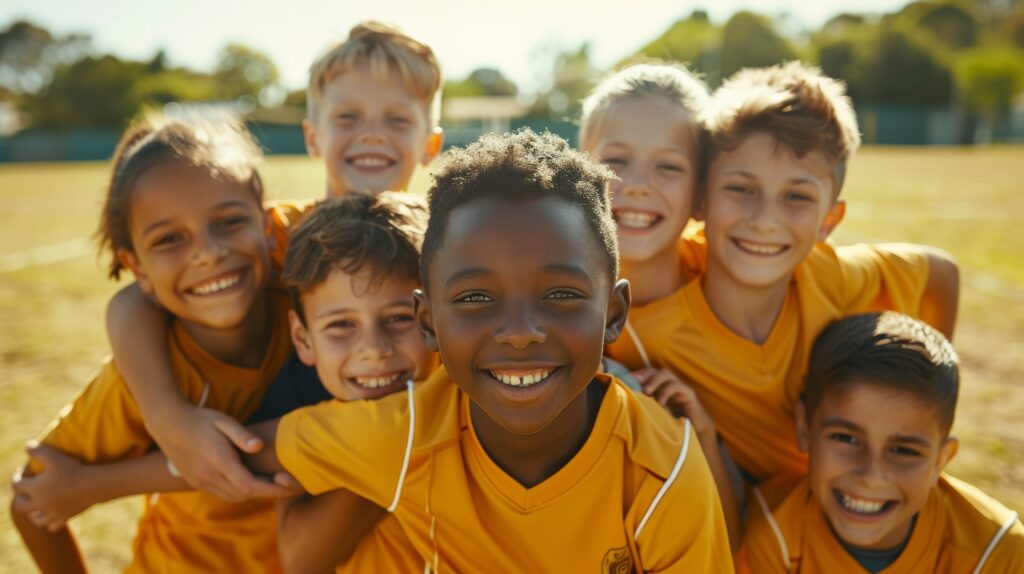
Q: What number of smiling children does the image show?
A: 7